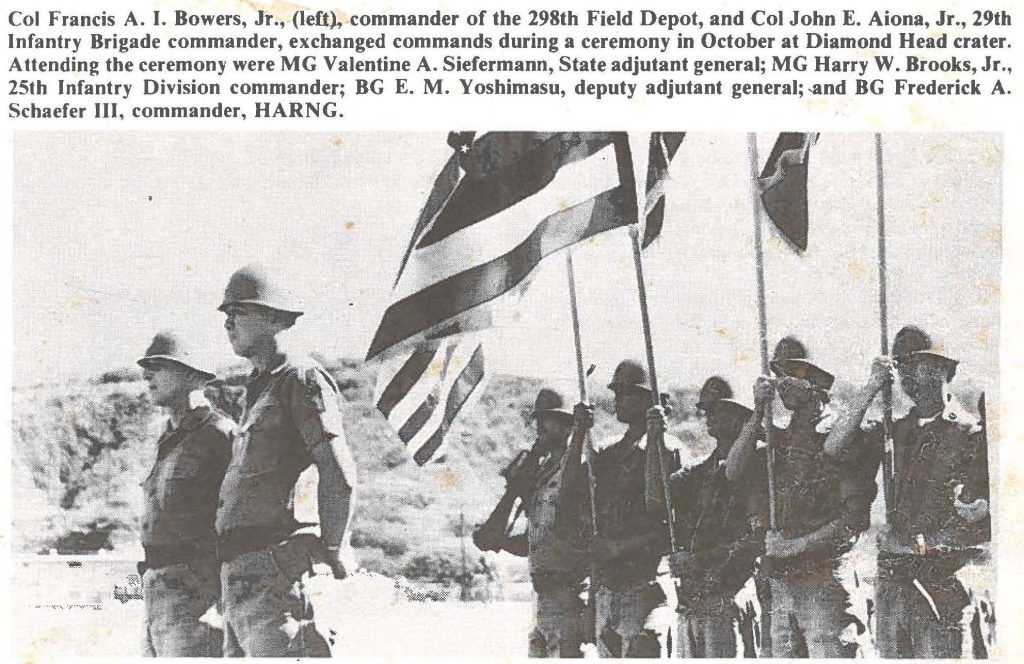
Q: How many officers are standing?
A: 7